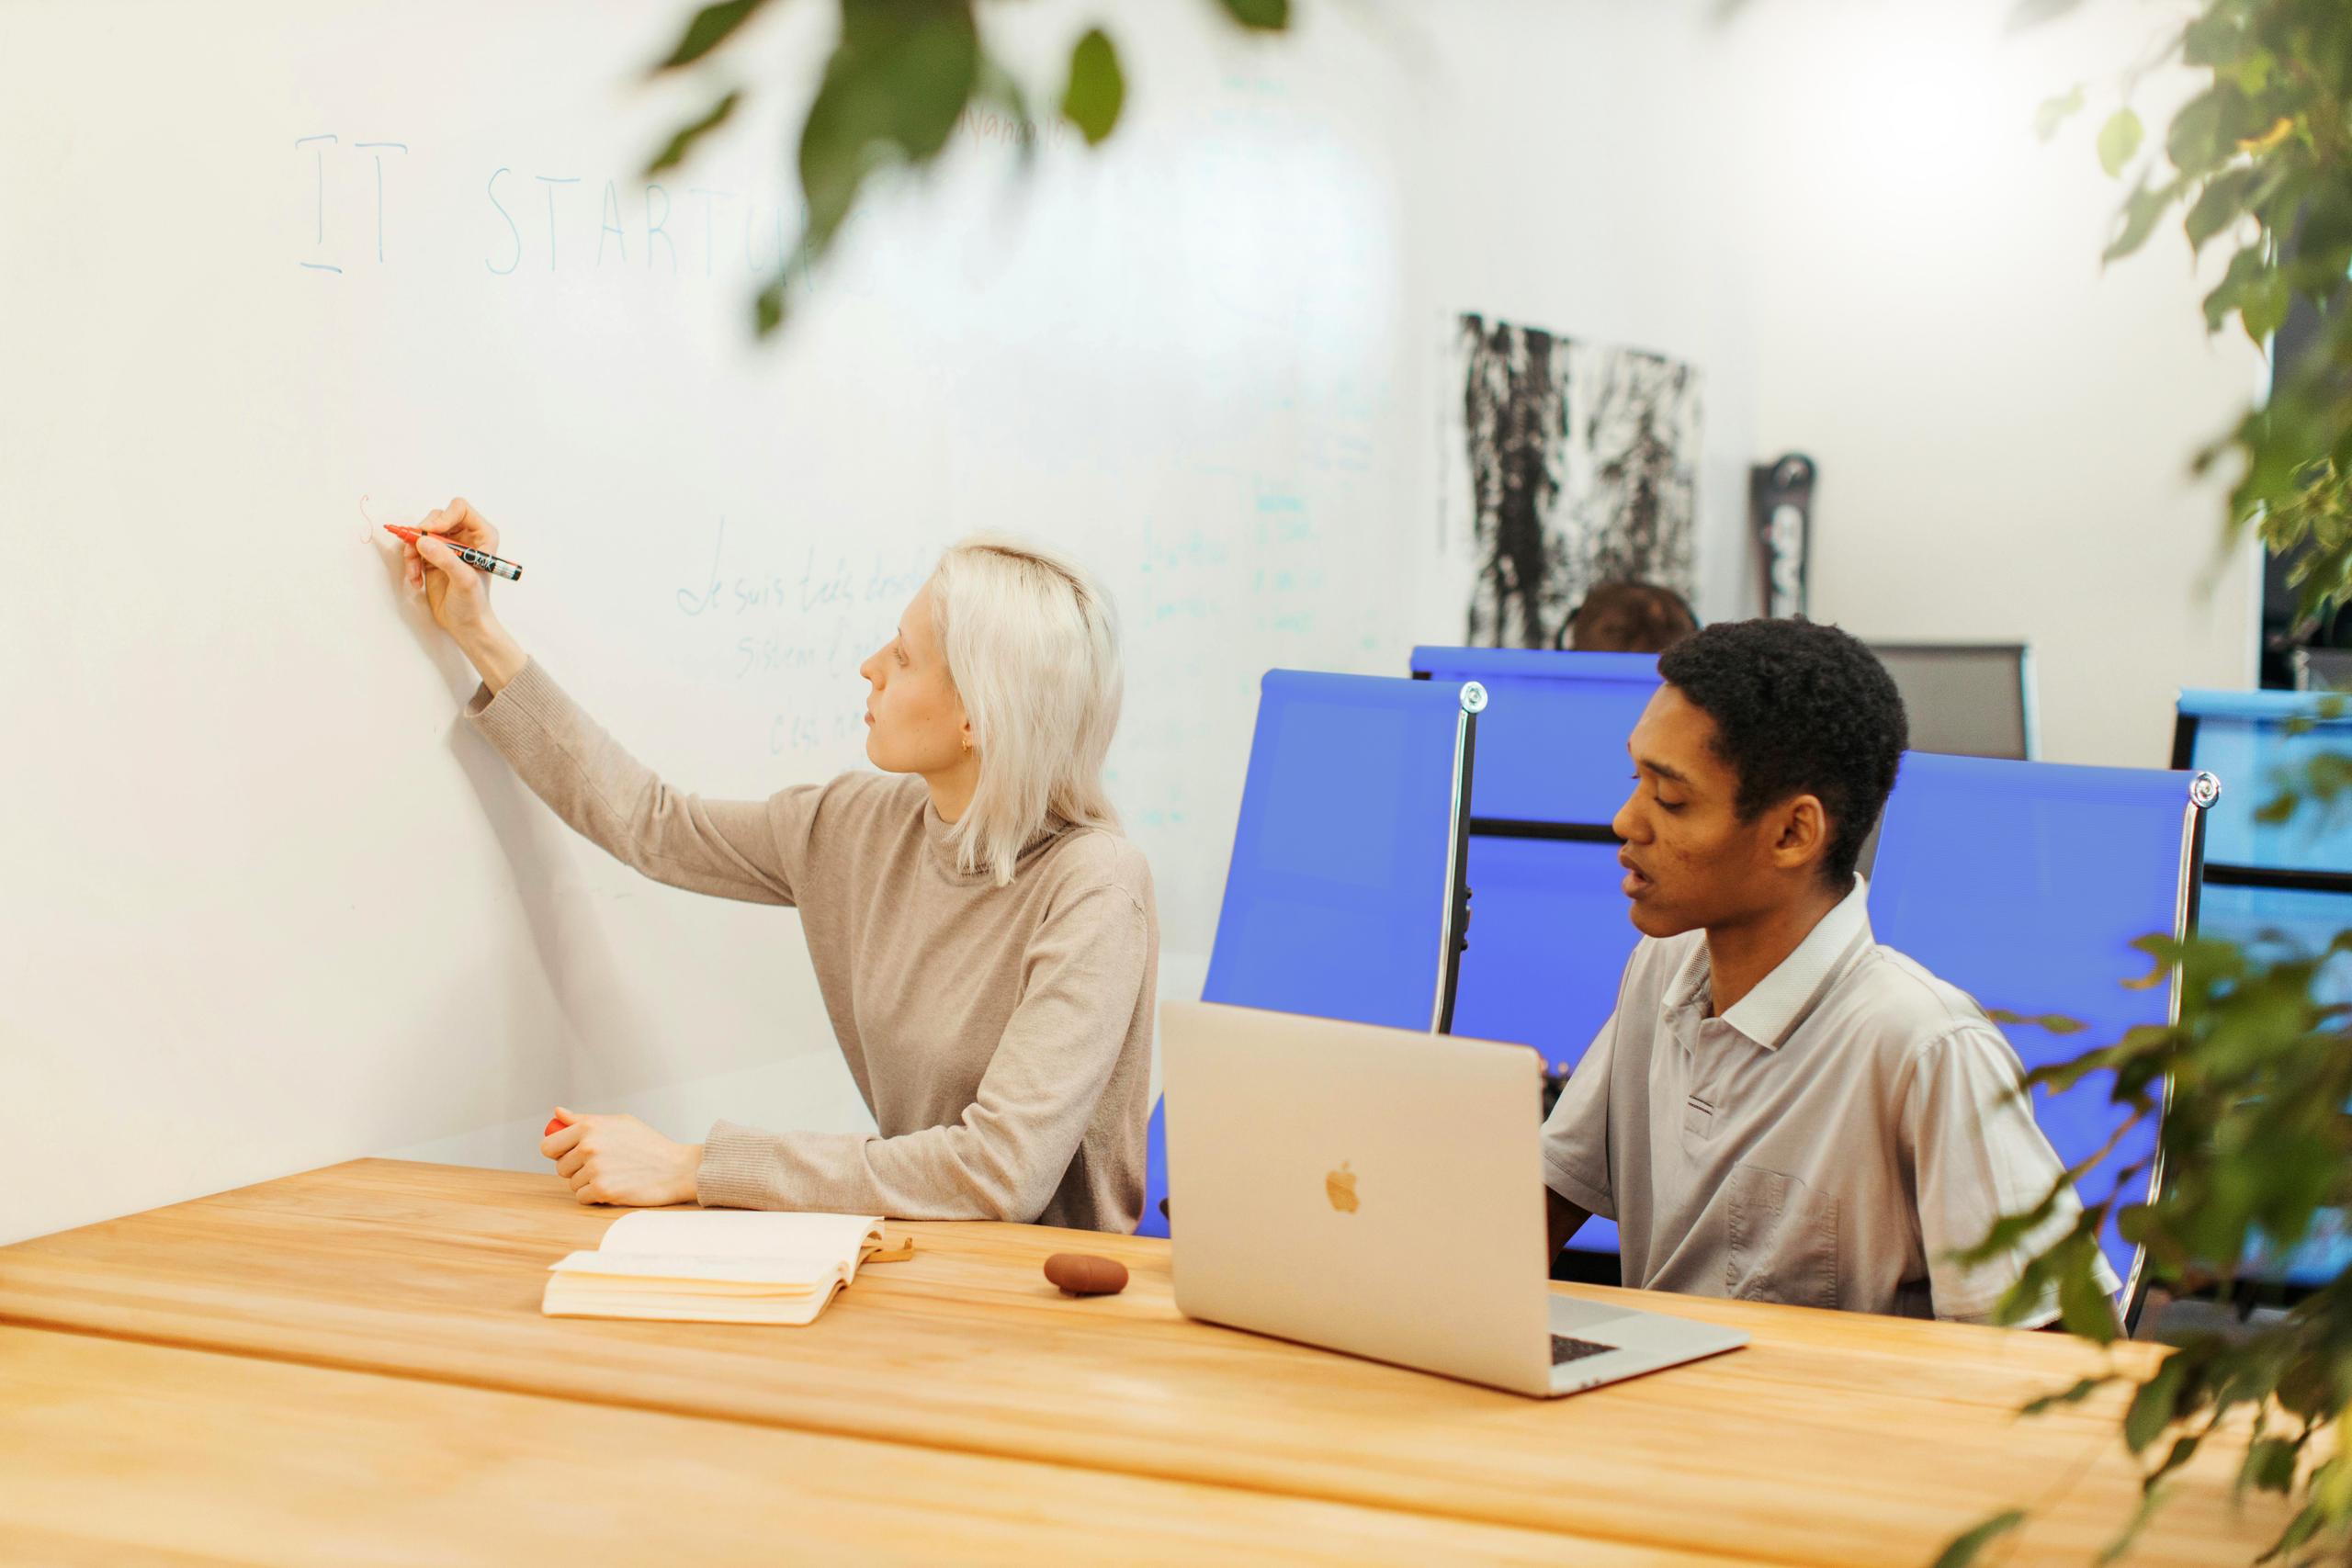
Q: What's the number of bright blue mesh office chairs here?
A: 4